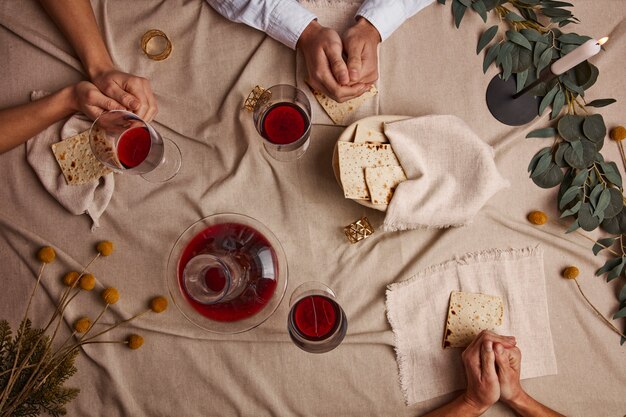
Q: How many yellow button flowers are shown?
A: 11